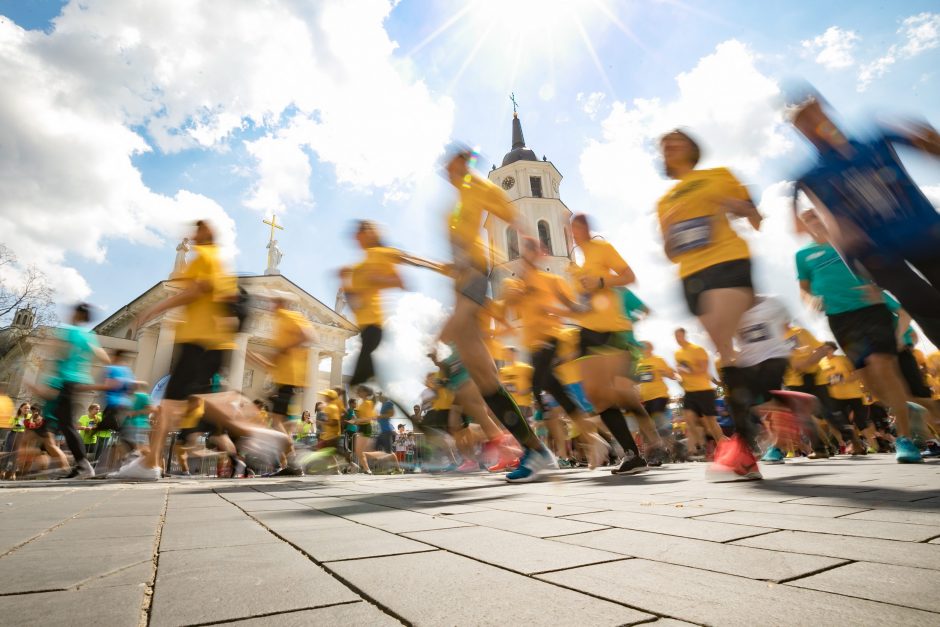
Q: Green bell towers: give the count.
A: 0